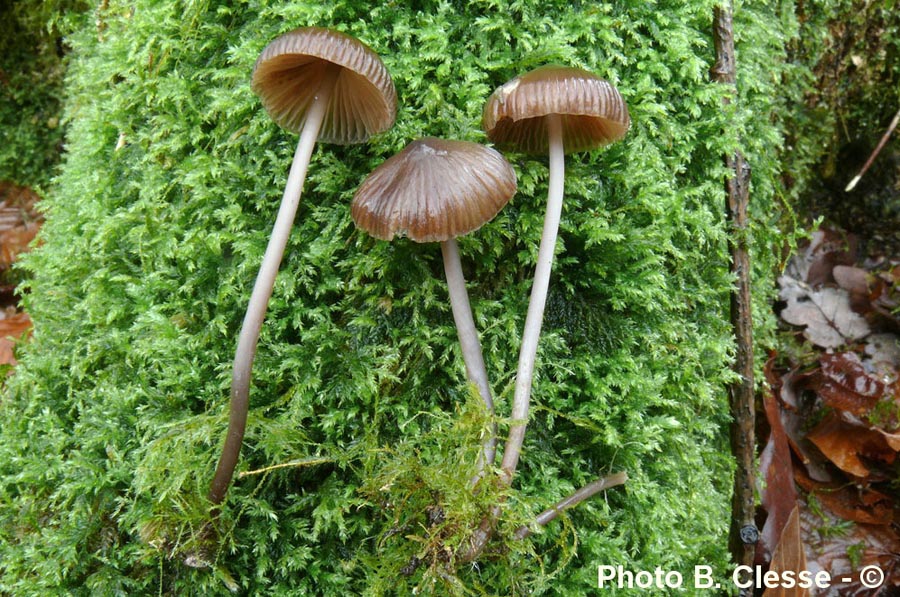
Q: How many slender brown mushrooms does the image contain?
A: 3